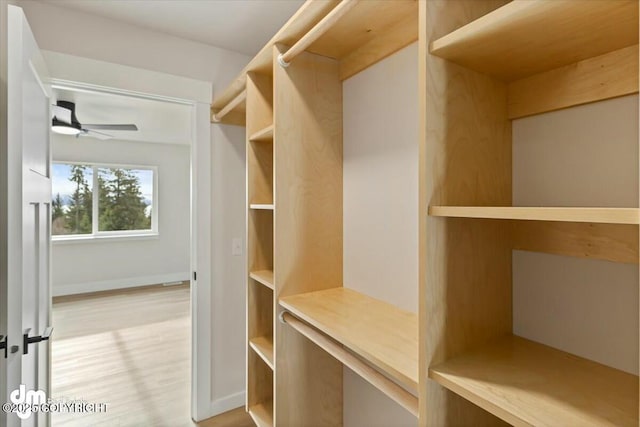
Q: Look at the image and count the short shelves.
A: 5